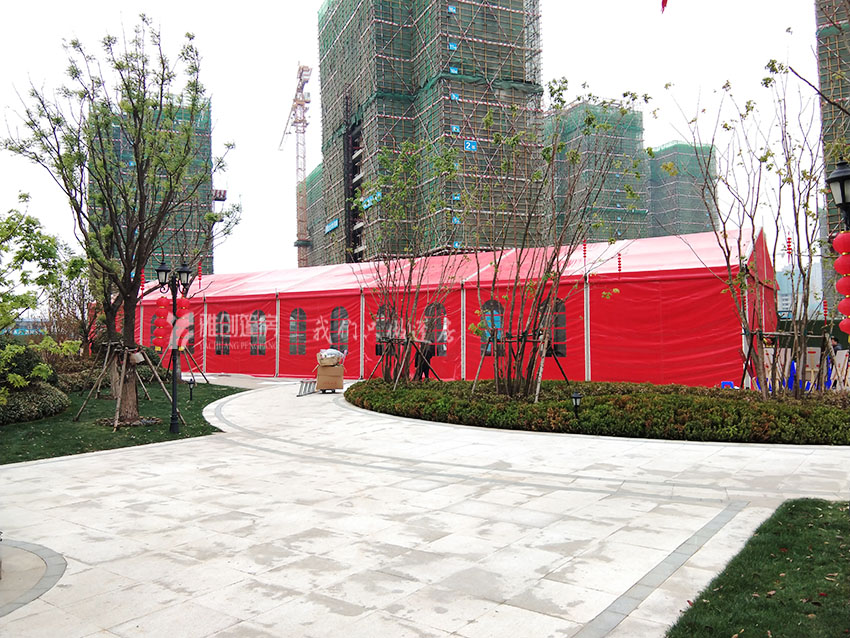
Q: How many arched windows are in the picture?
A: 10